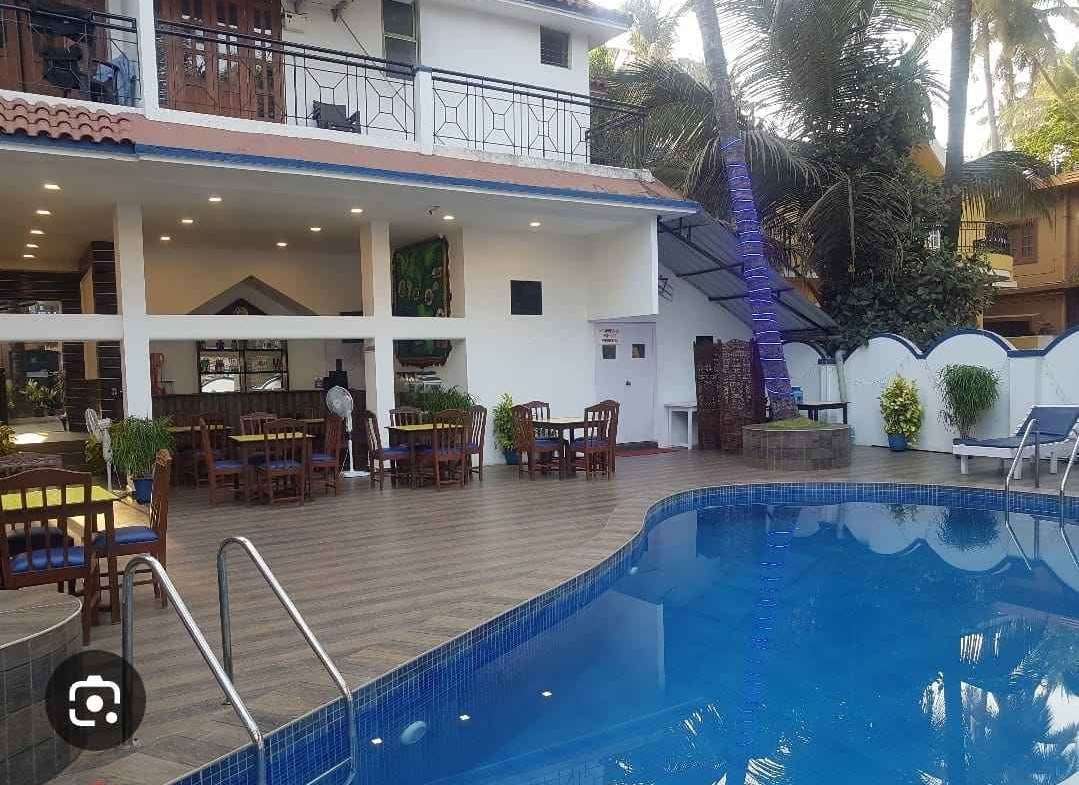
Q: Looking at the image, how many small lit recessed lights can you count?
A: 13